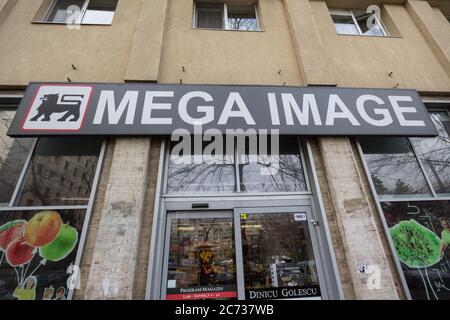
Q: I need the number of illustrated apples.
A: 3